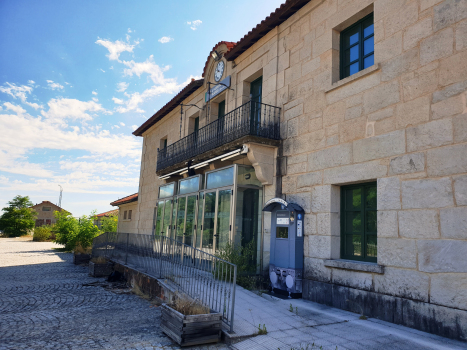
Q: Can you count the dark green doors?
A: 3